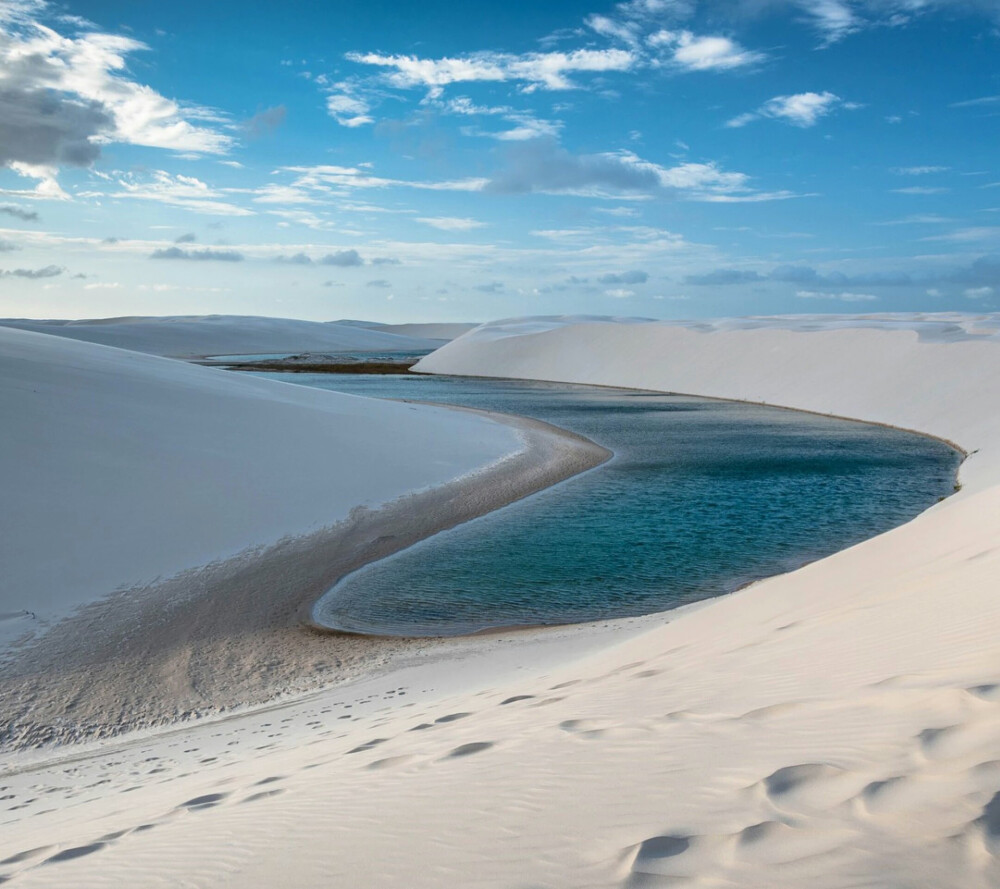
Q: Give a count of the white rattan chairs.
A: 0